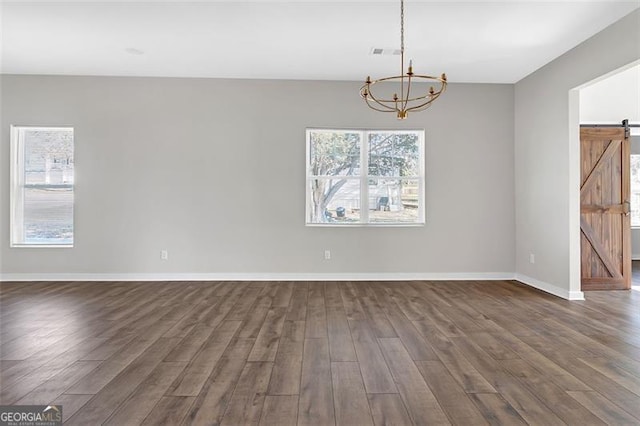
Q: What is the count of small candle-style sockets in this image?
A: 6